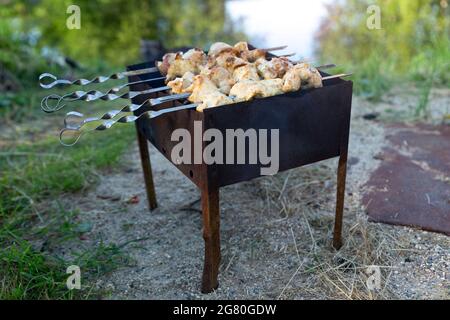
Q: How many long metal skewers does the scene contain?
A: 5